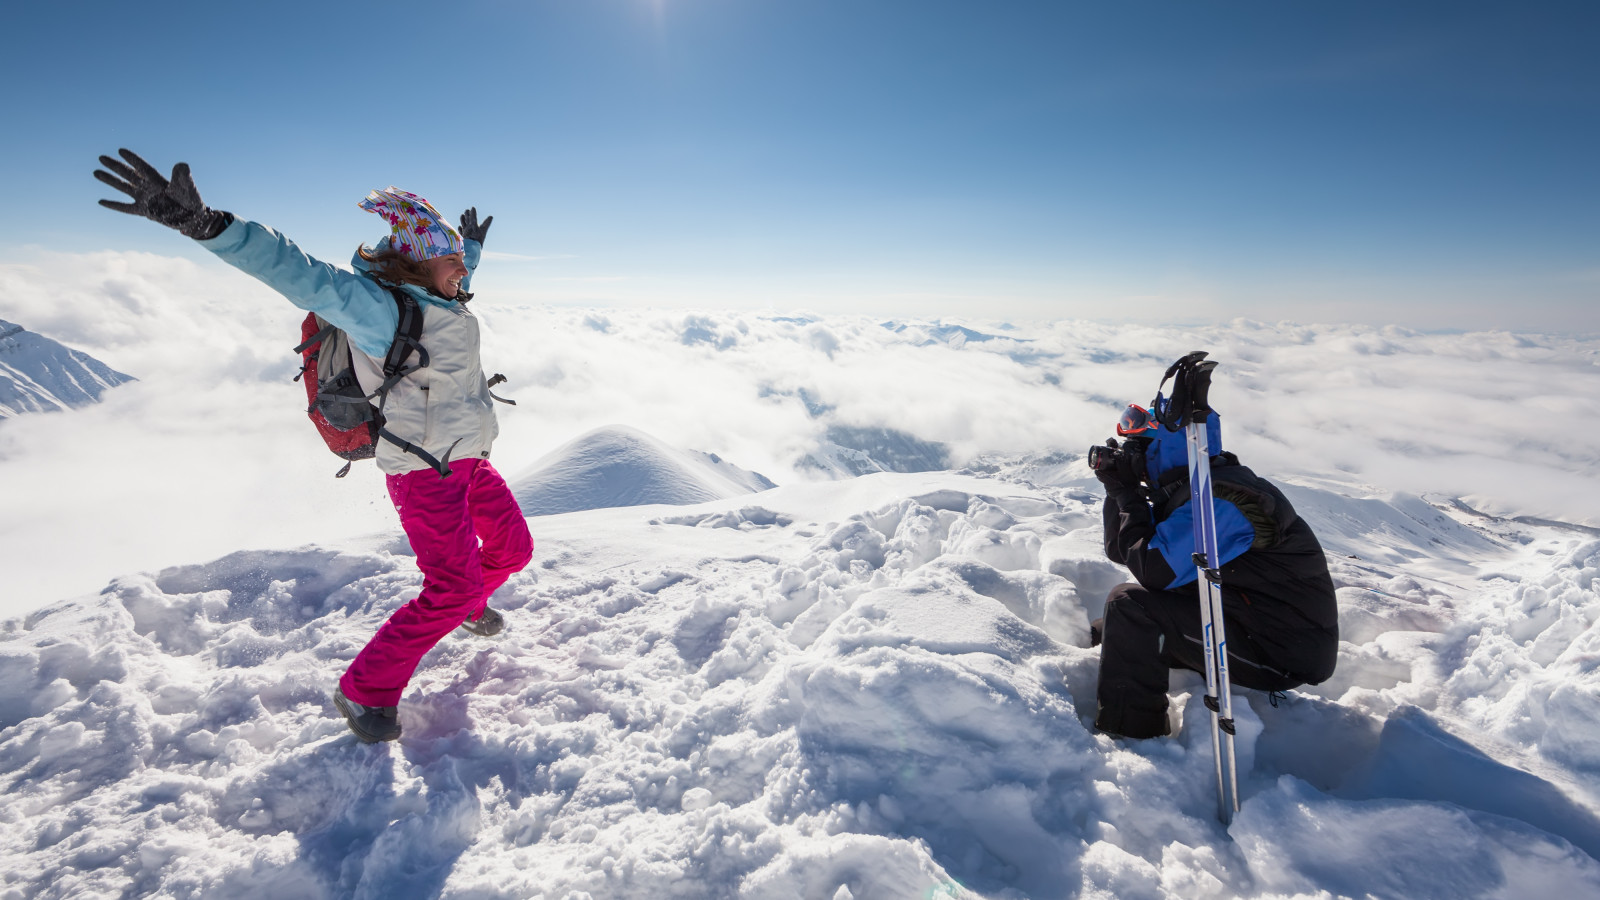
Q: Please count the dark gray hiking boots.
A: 2